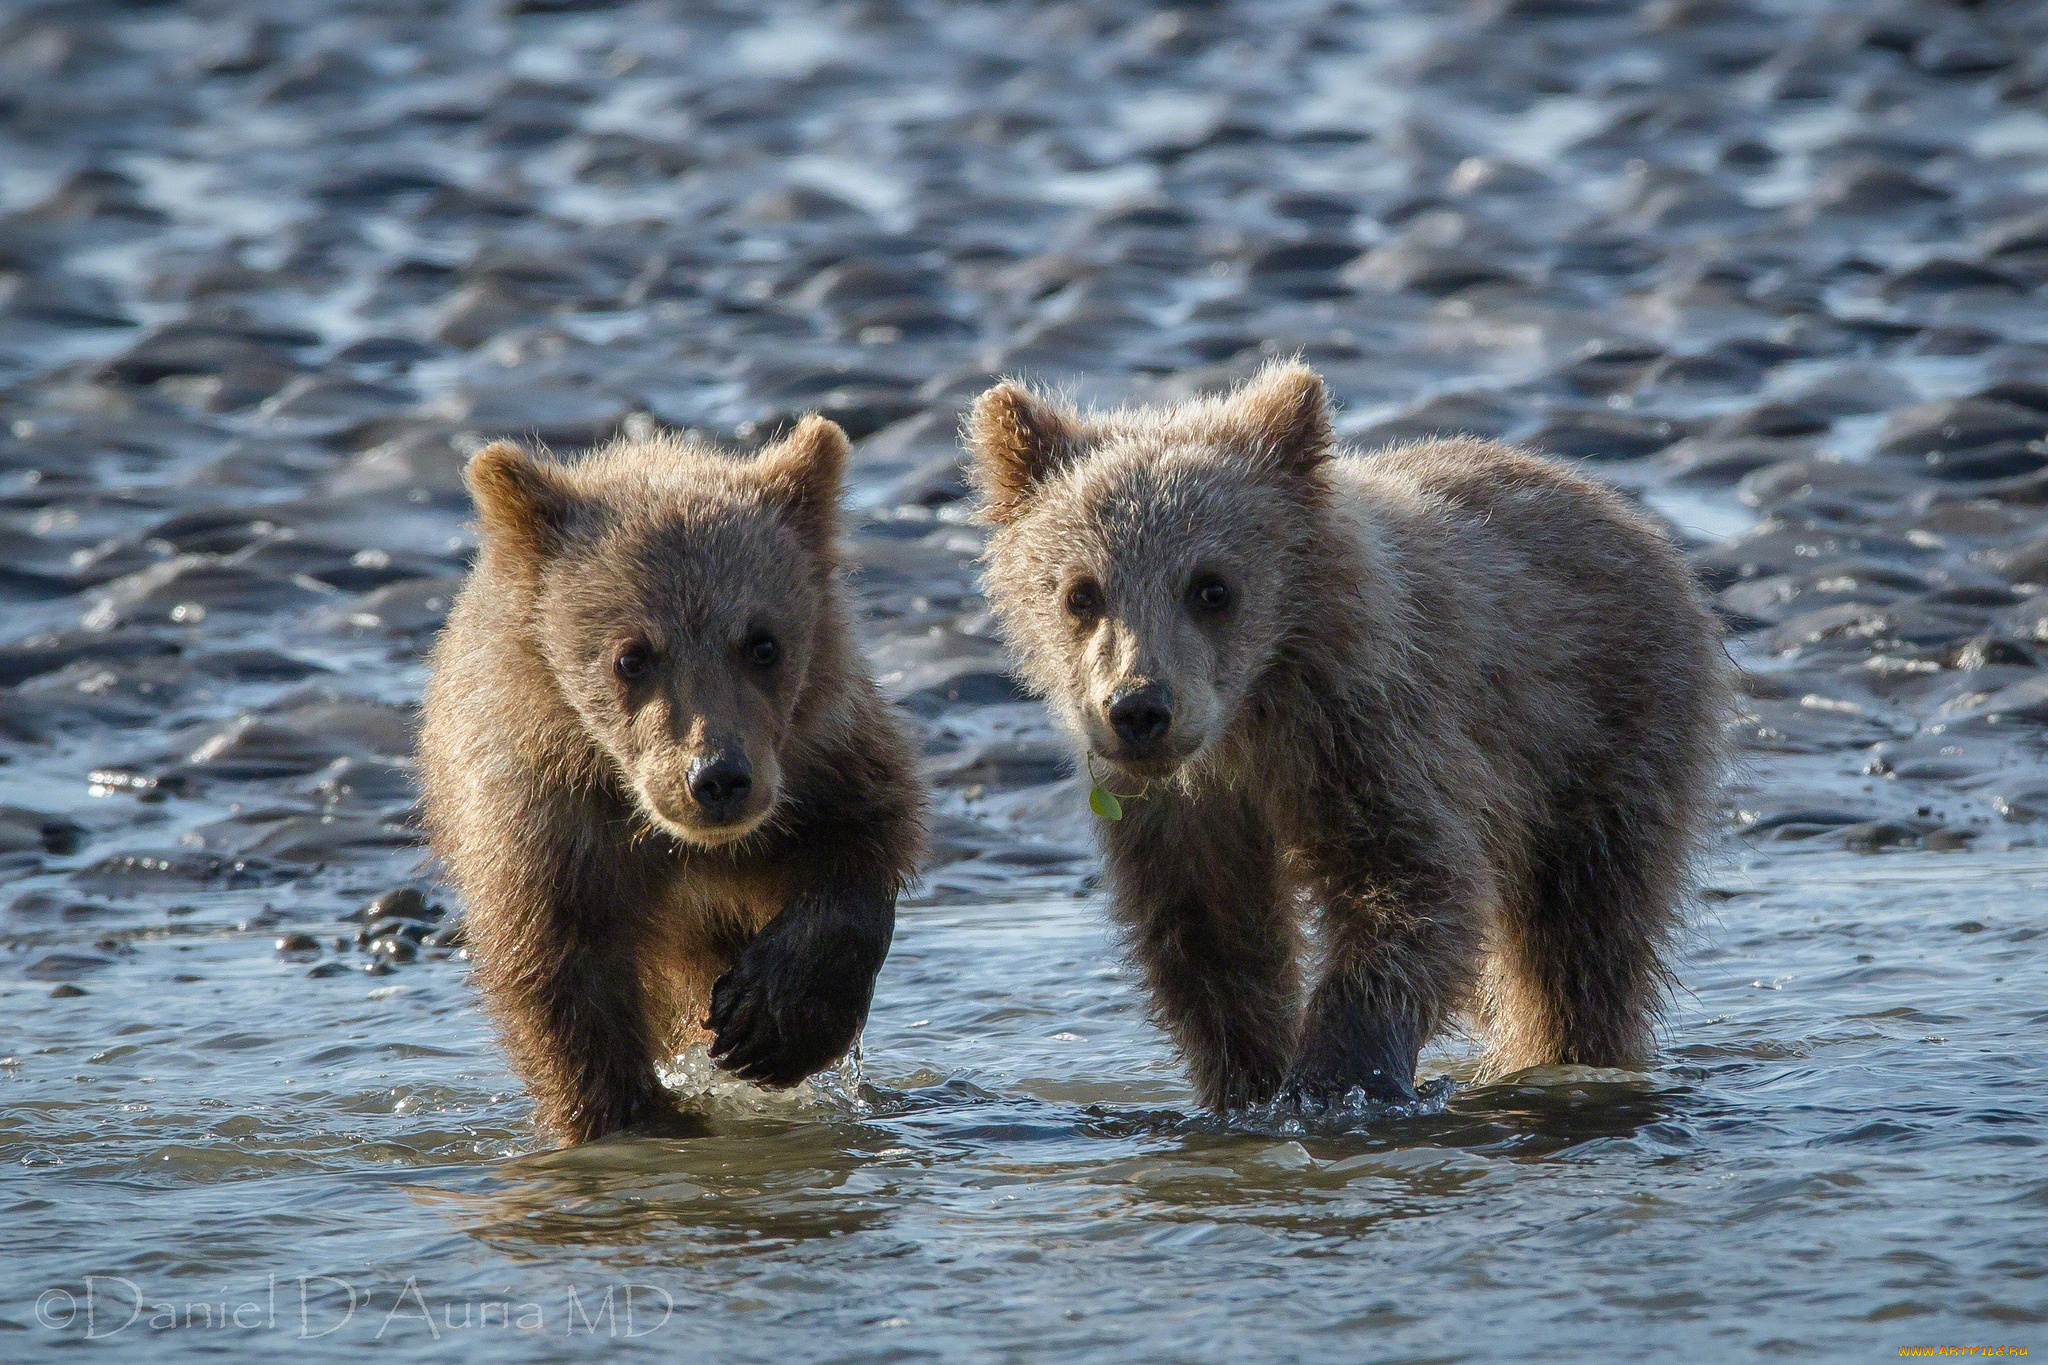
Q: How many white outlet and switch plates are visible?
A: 0